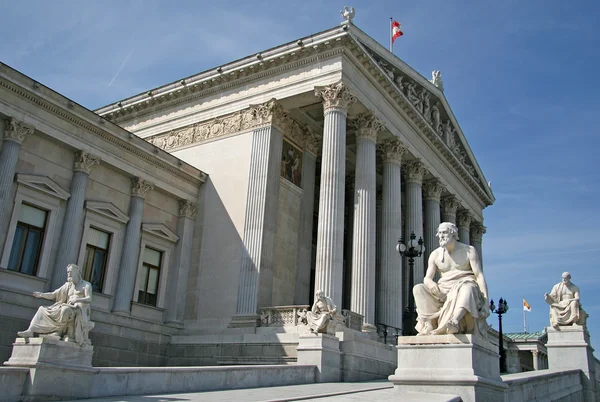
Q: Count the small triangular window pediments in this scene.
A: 3